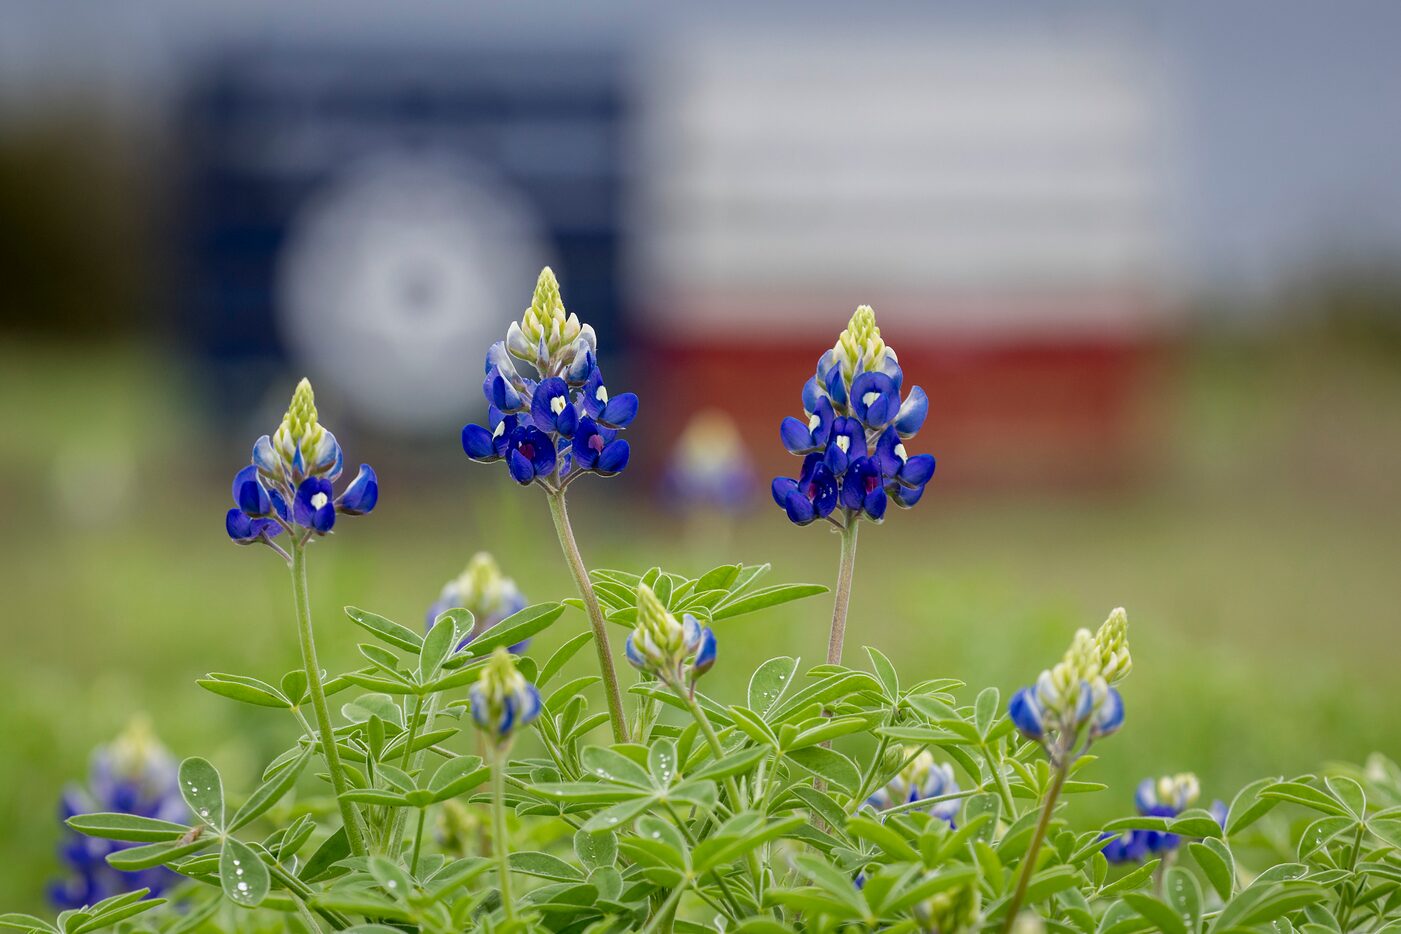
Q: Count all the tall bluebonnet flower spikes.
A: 3